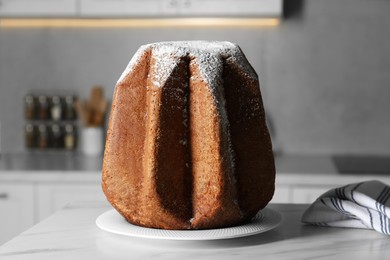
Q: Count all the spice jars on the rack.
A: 8